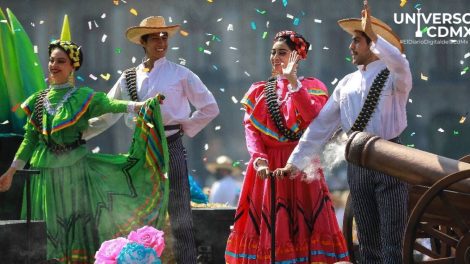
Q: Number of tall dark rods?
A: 2